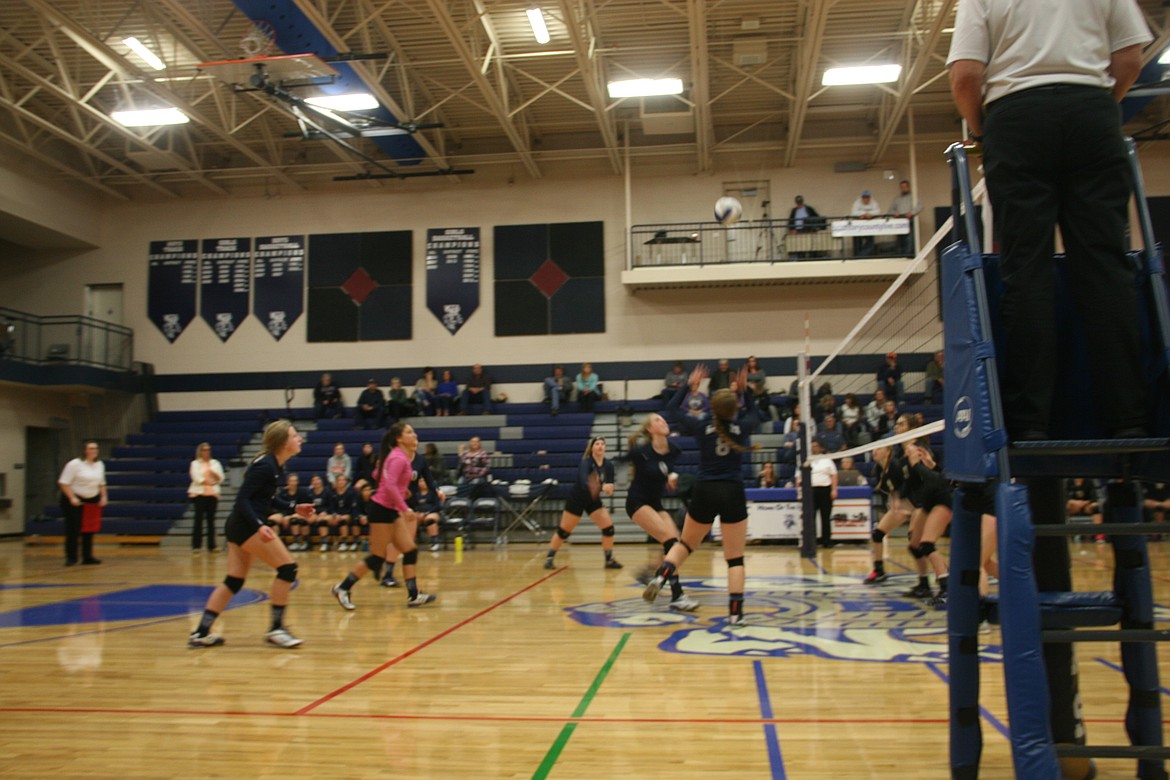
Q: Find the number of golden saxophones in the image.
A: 0